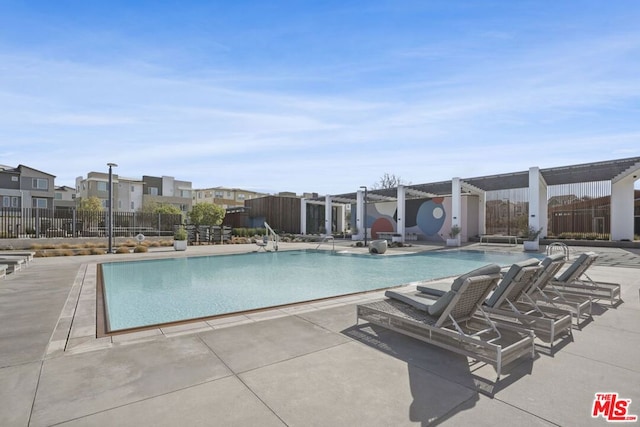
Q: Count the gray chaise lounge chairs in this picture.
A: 4